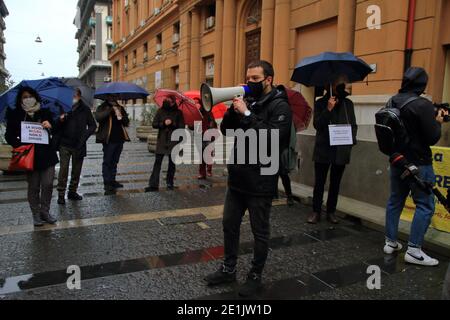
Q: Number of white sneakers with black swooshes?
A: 2